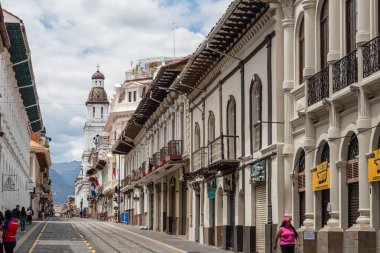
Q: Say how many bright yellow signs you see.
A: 2